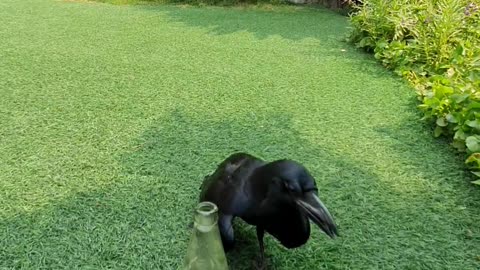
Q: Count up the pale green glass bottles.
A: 1